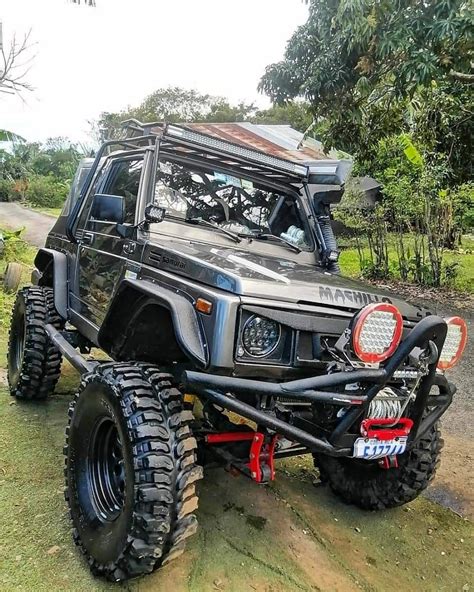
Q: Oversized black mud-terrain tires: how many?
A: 3